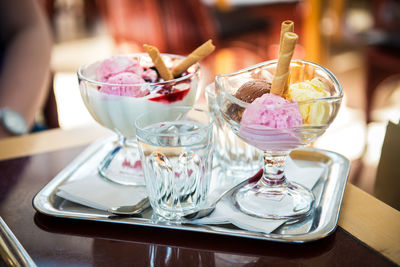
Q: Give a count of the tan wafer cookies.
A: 4